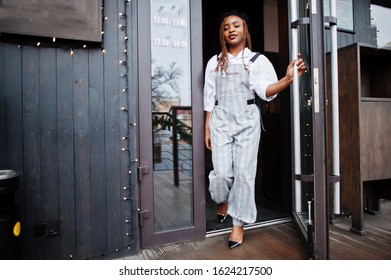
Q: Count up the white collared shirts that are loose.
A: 1